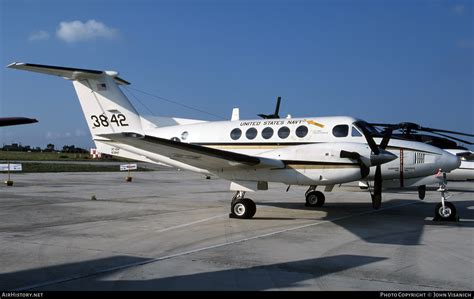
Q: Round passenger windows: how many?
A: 5